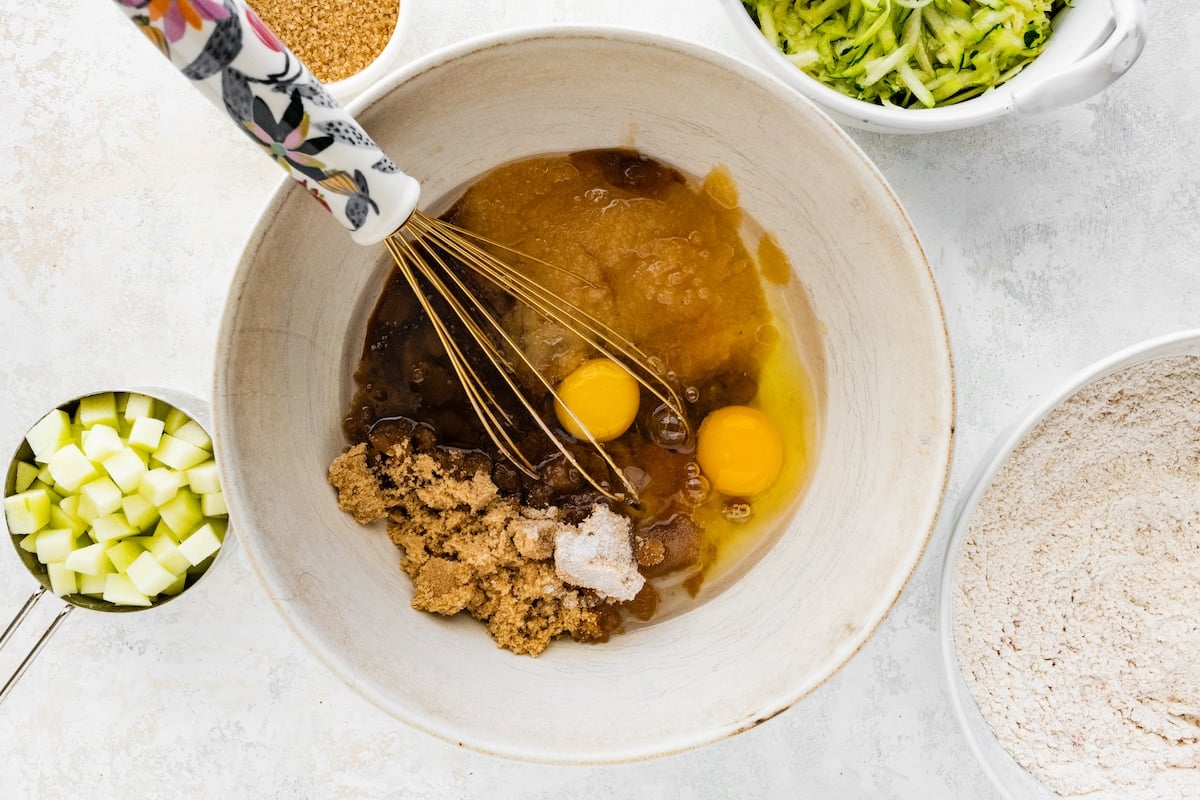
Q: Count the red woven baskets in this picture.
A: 0